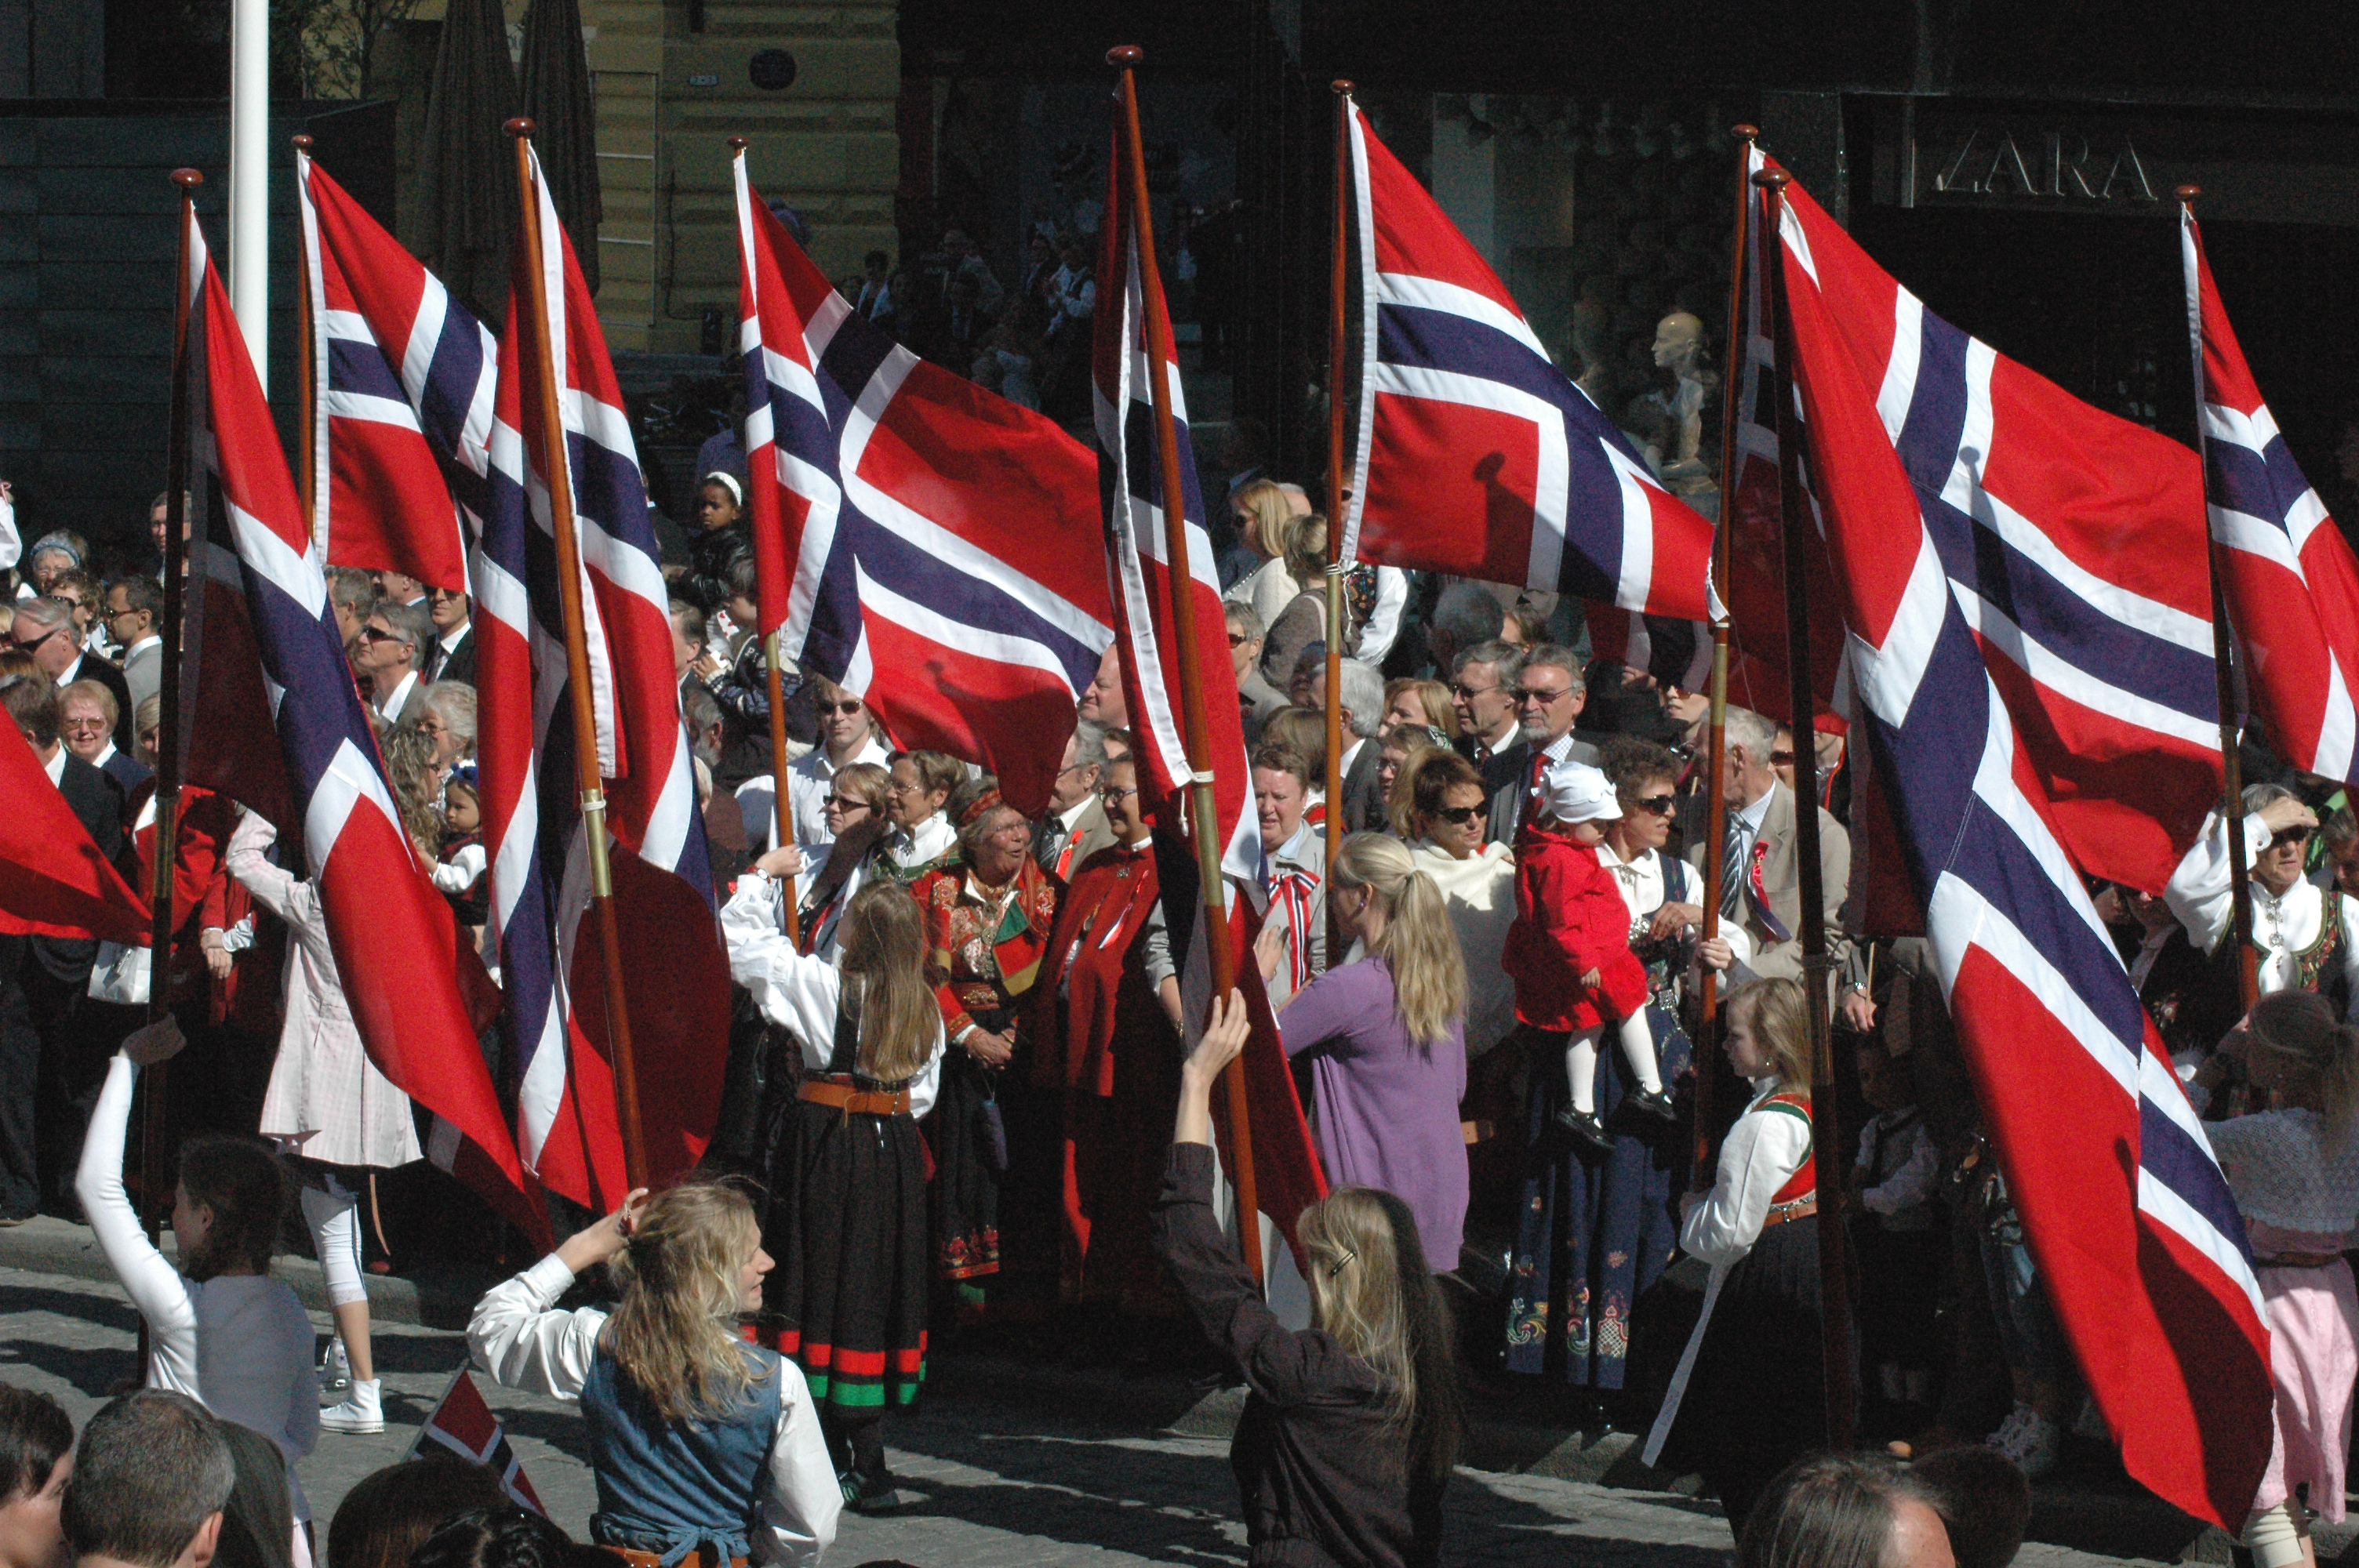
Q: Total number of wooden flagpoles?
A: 9